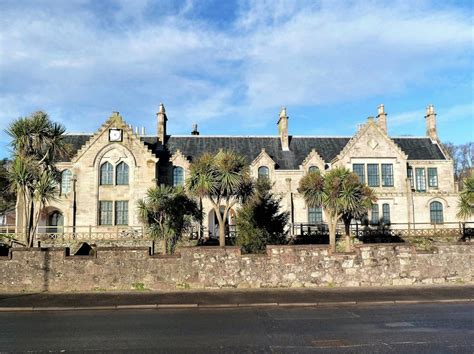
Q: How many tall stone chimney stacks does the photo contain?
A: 4